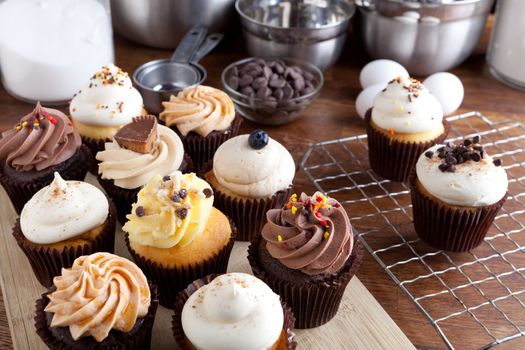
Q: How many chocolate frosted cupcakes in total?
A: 2